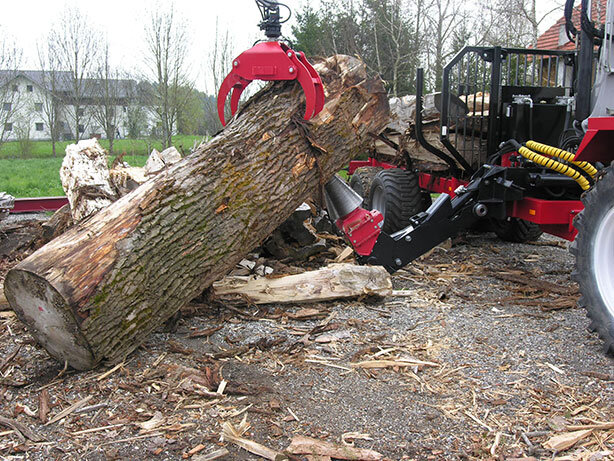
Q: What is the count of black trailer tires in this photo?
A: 3